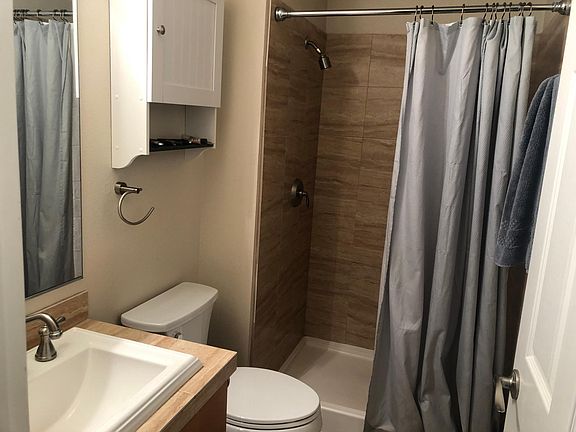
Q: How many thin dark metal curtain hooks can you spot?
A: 12